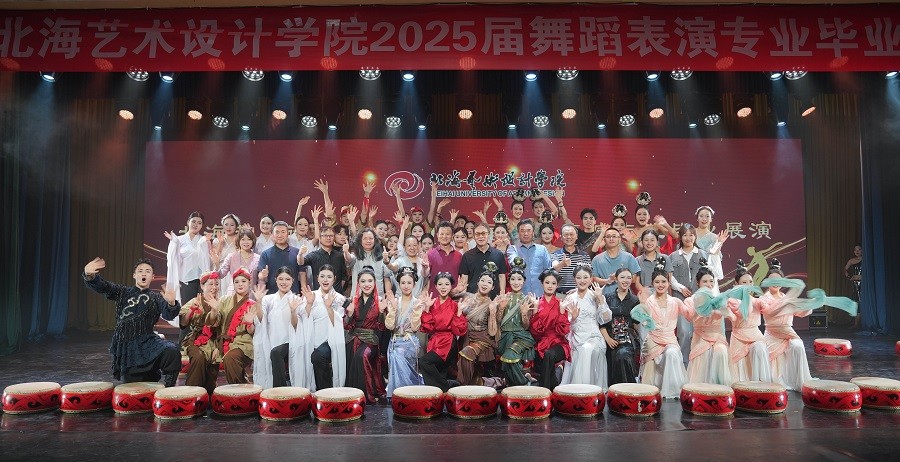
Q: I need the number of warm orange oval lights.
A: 9